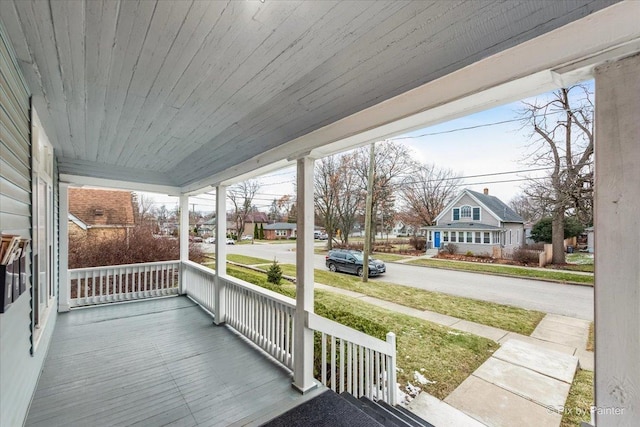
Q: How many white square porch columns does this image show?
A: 5